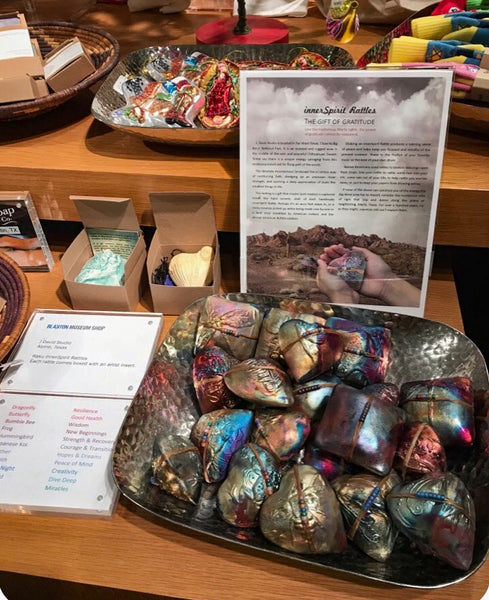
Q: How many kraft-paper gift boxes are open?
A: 2